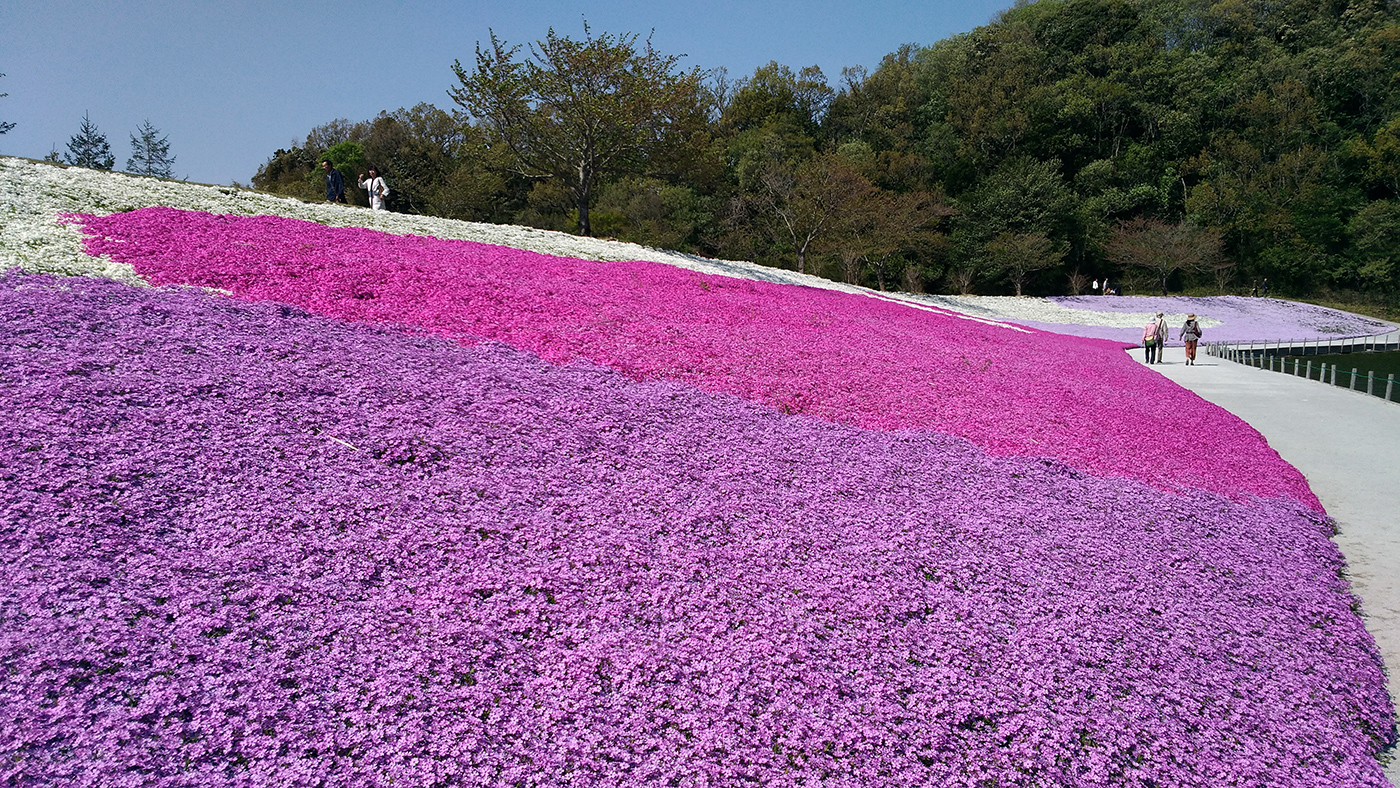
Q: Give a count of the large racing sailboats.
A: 0